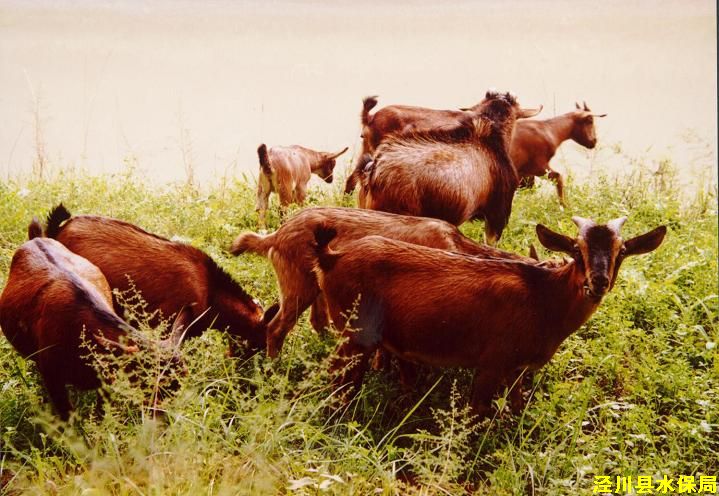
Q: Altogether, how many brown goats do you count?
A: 8